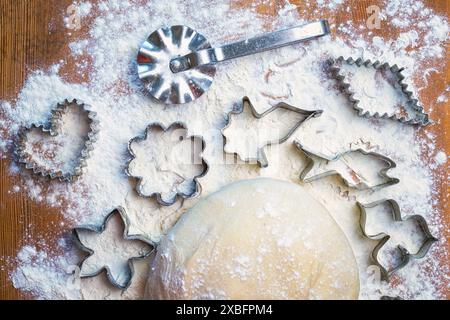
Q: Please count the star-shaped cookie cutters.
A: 1